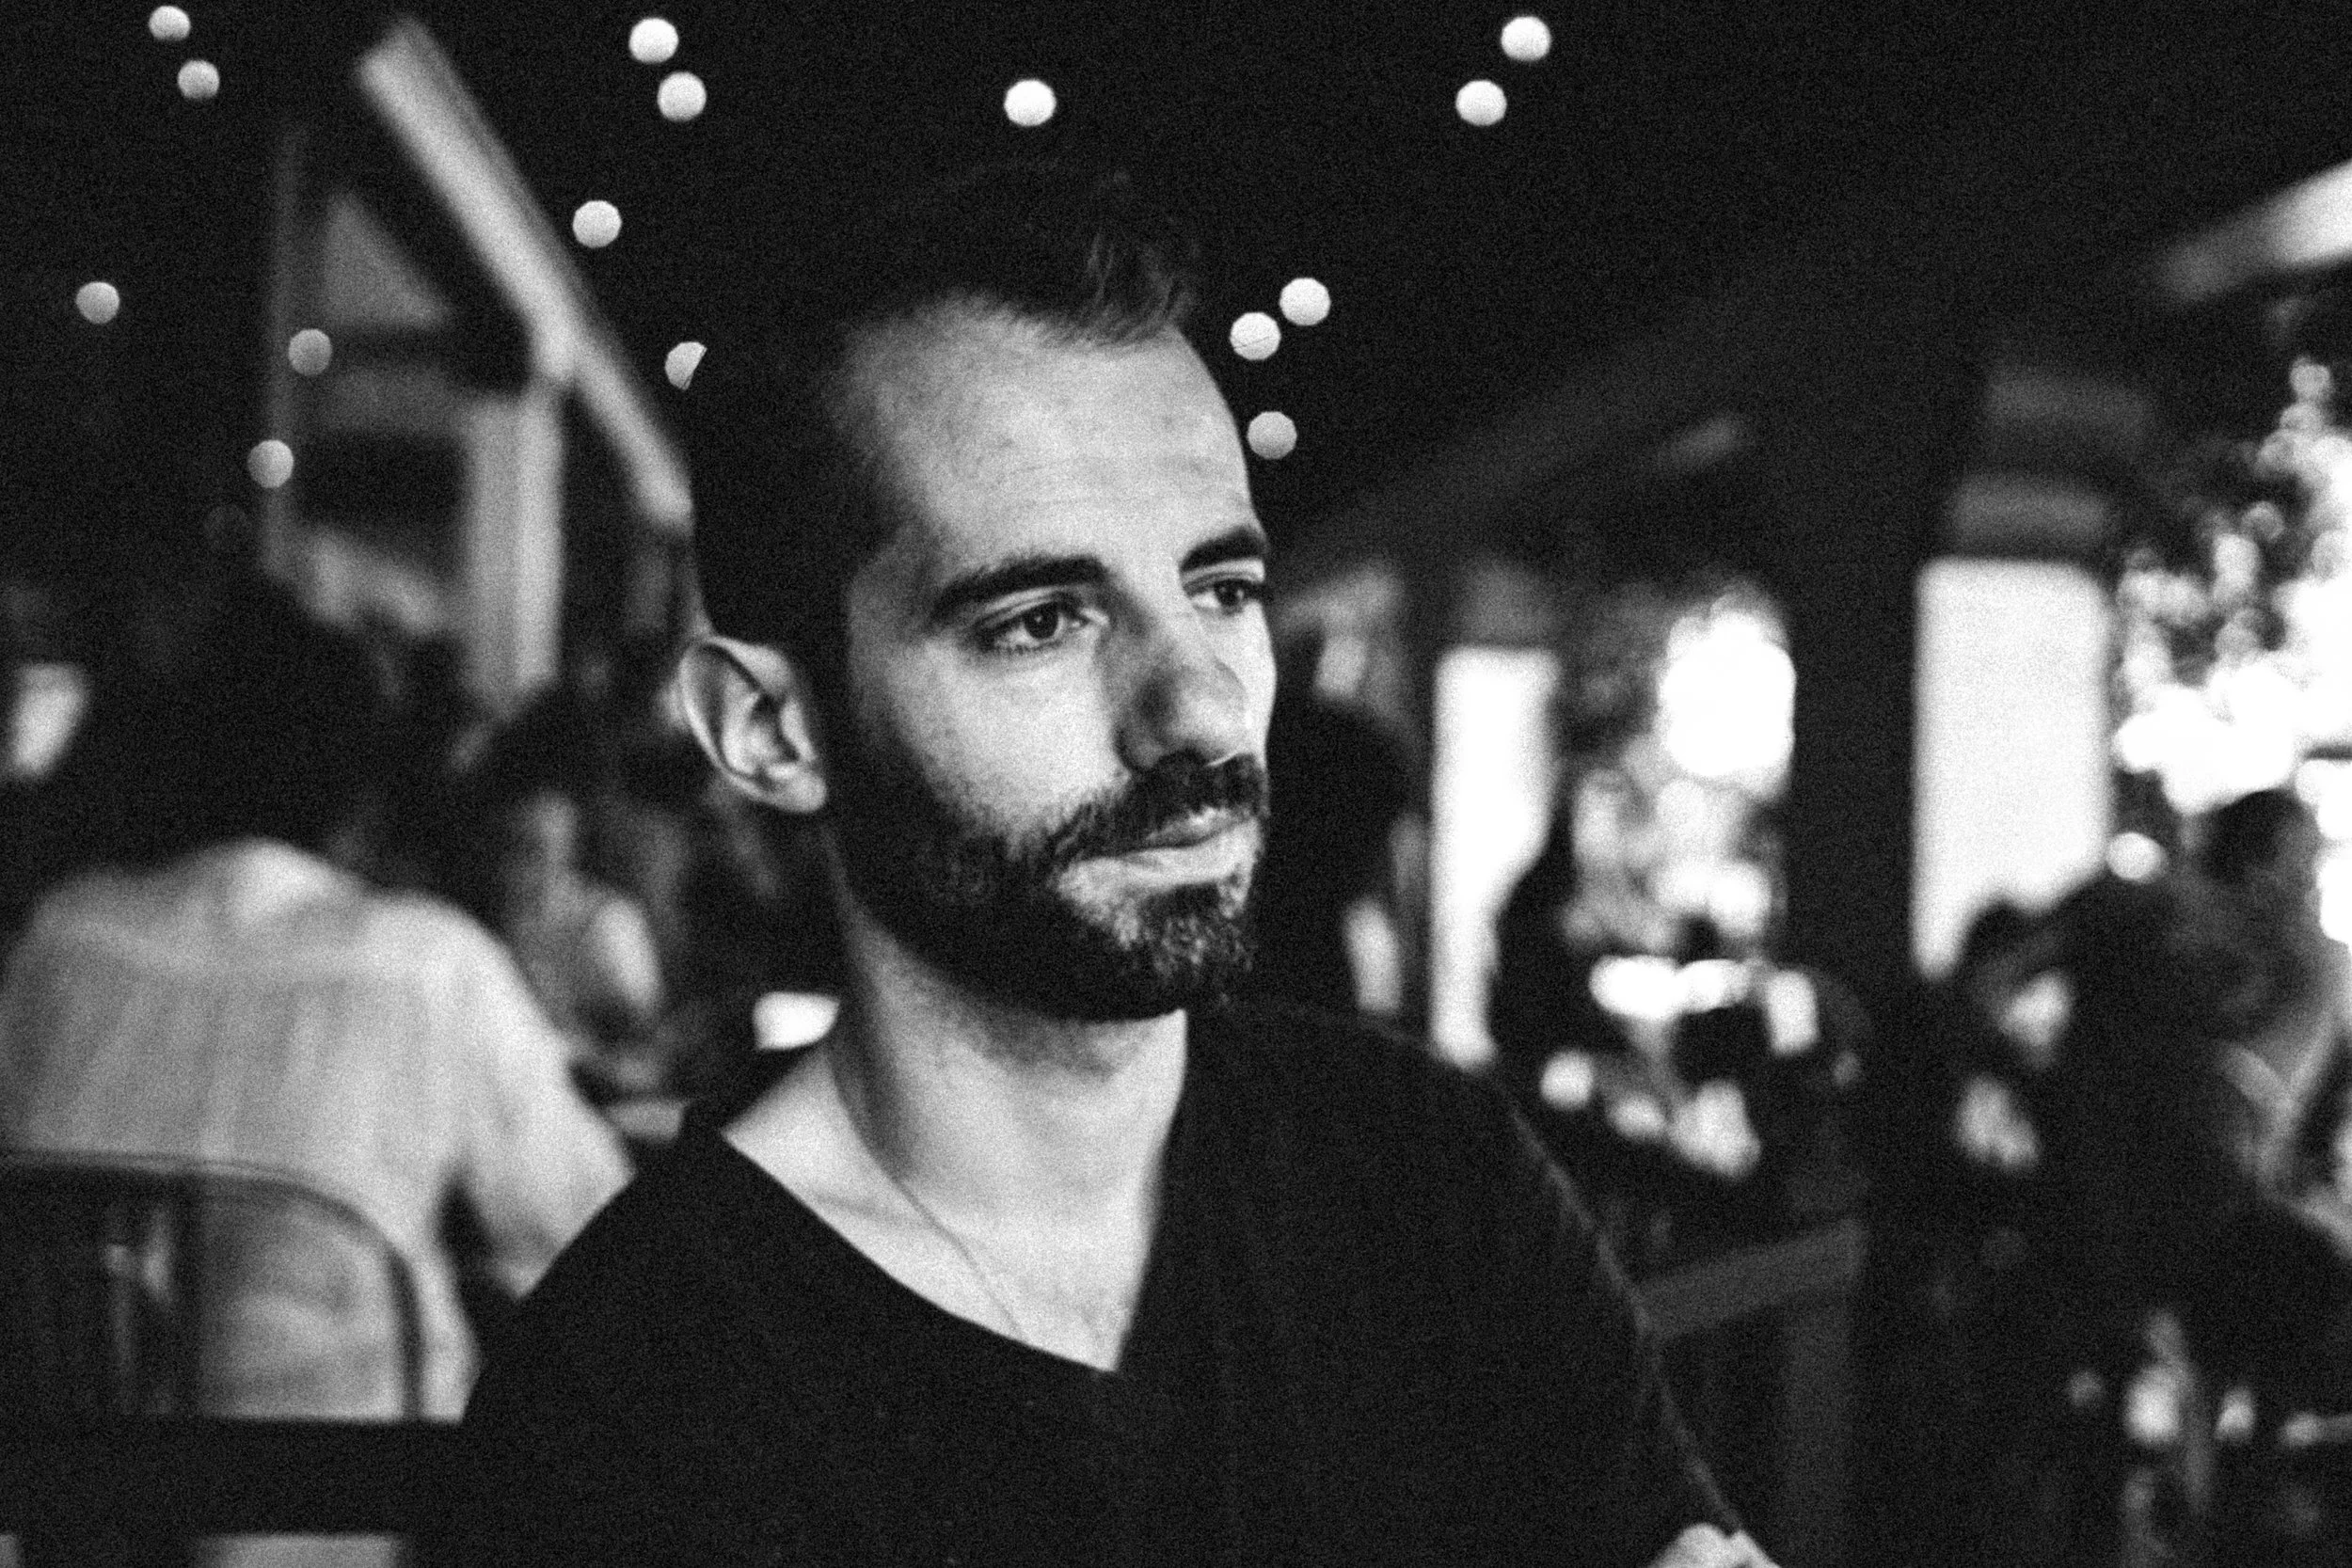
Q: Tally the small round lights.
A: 15